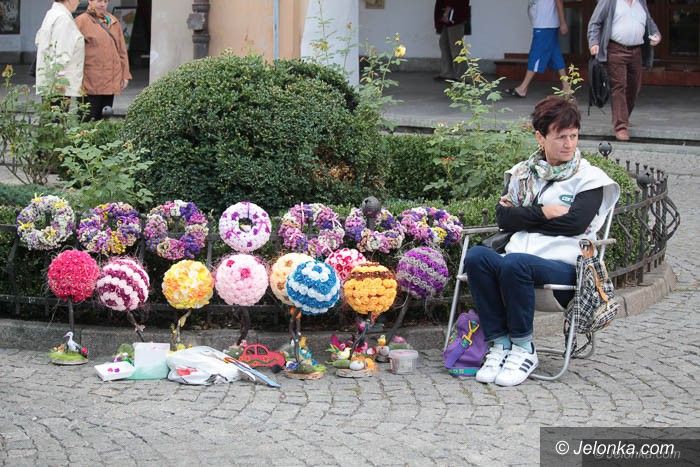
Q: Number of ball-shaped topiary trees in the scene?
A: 9